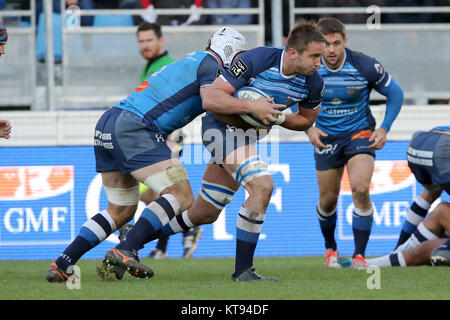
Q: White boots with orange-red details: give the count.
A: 2